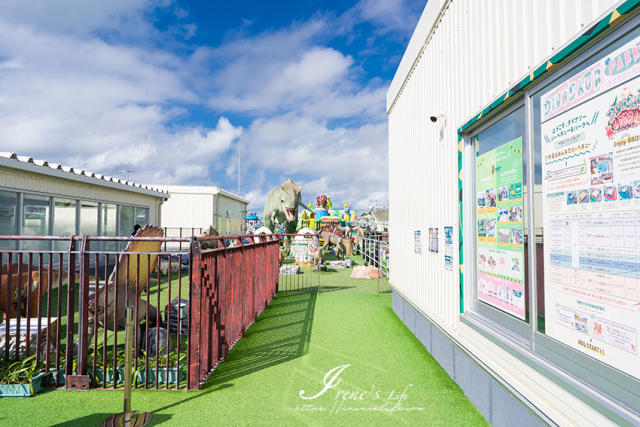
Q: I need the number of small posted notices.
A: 3